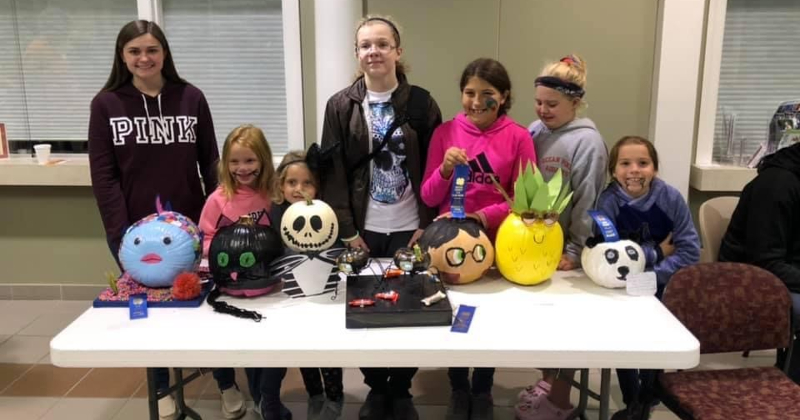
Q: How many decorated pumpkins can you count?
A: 8